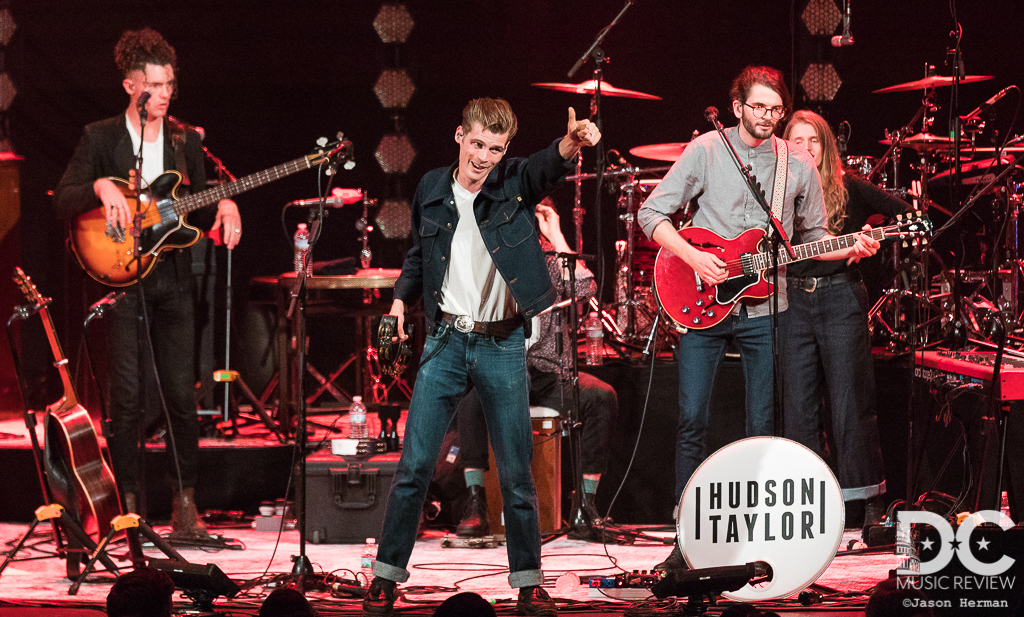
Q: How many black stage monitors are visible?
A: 2